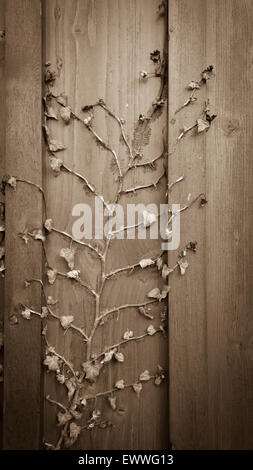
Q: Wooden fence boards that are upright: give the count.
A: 3